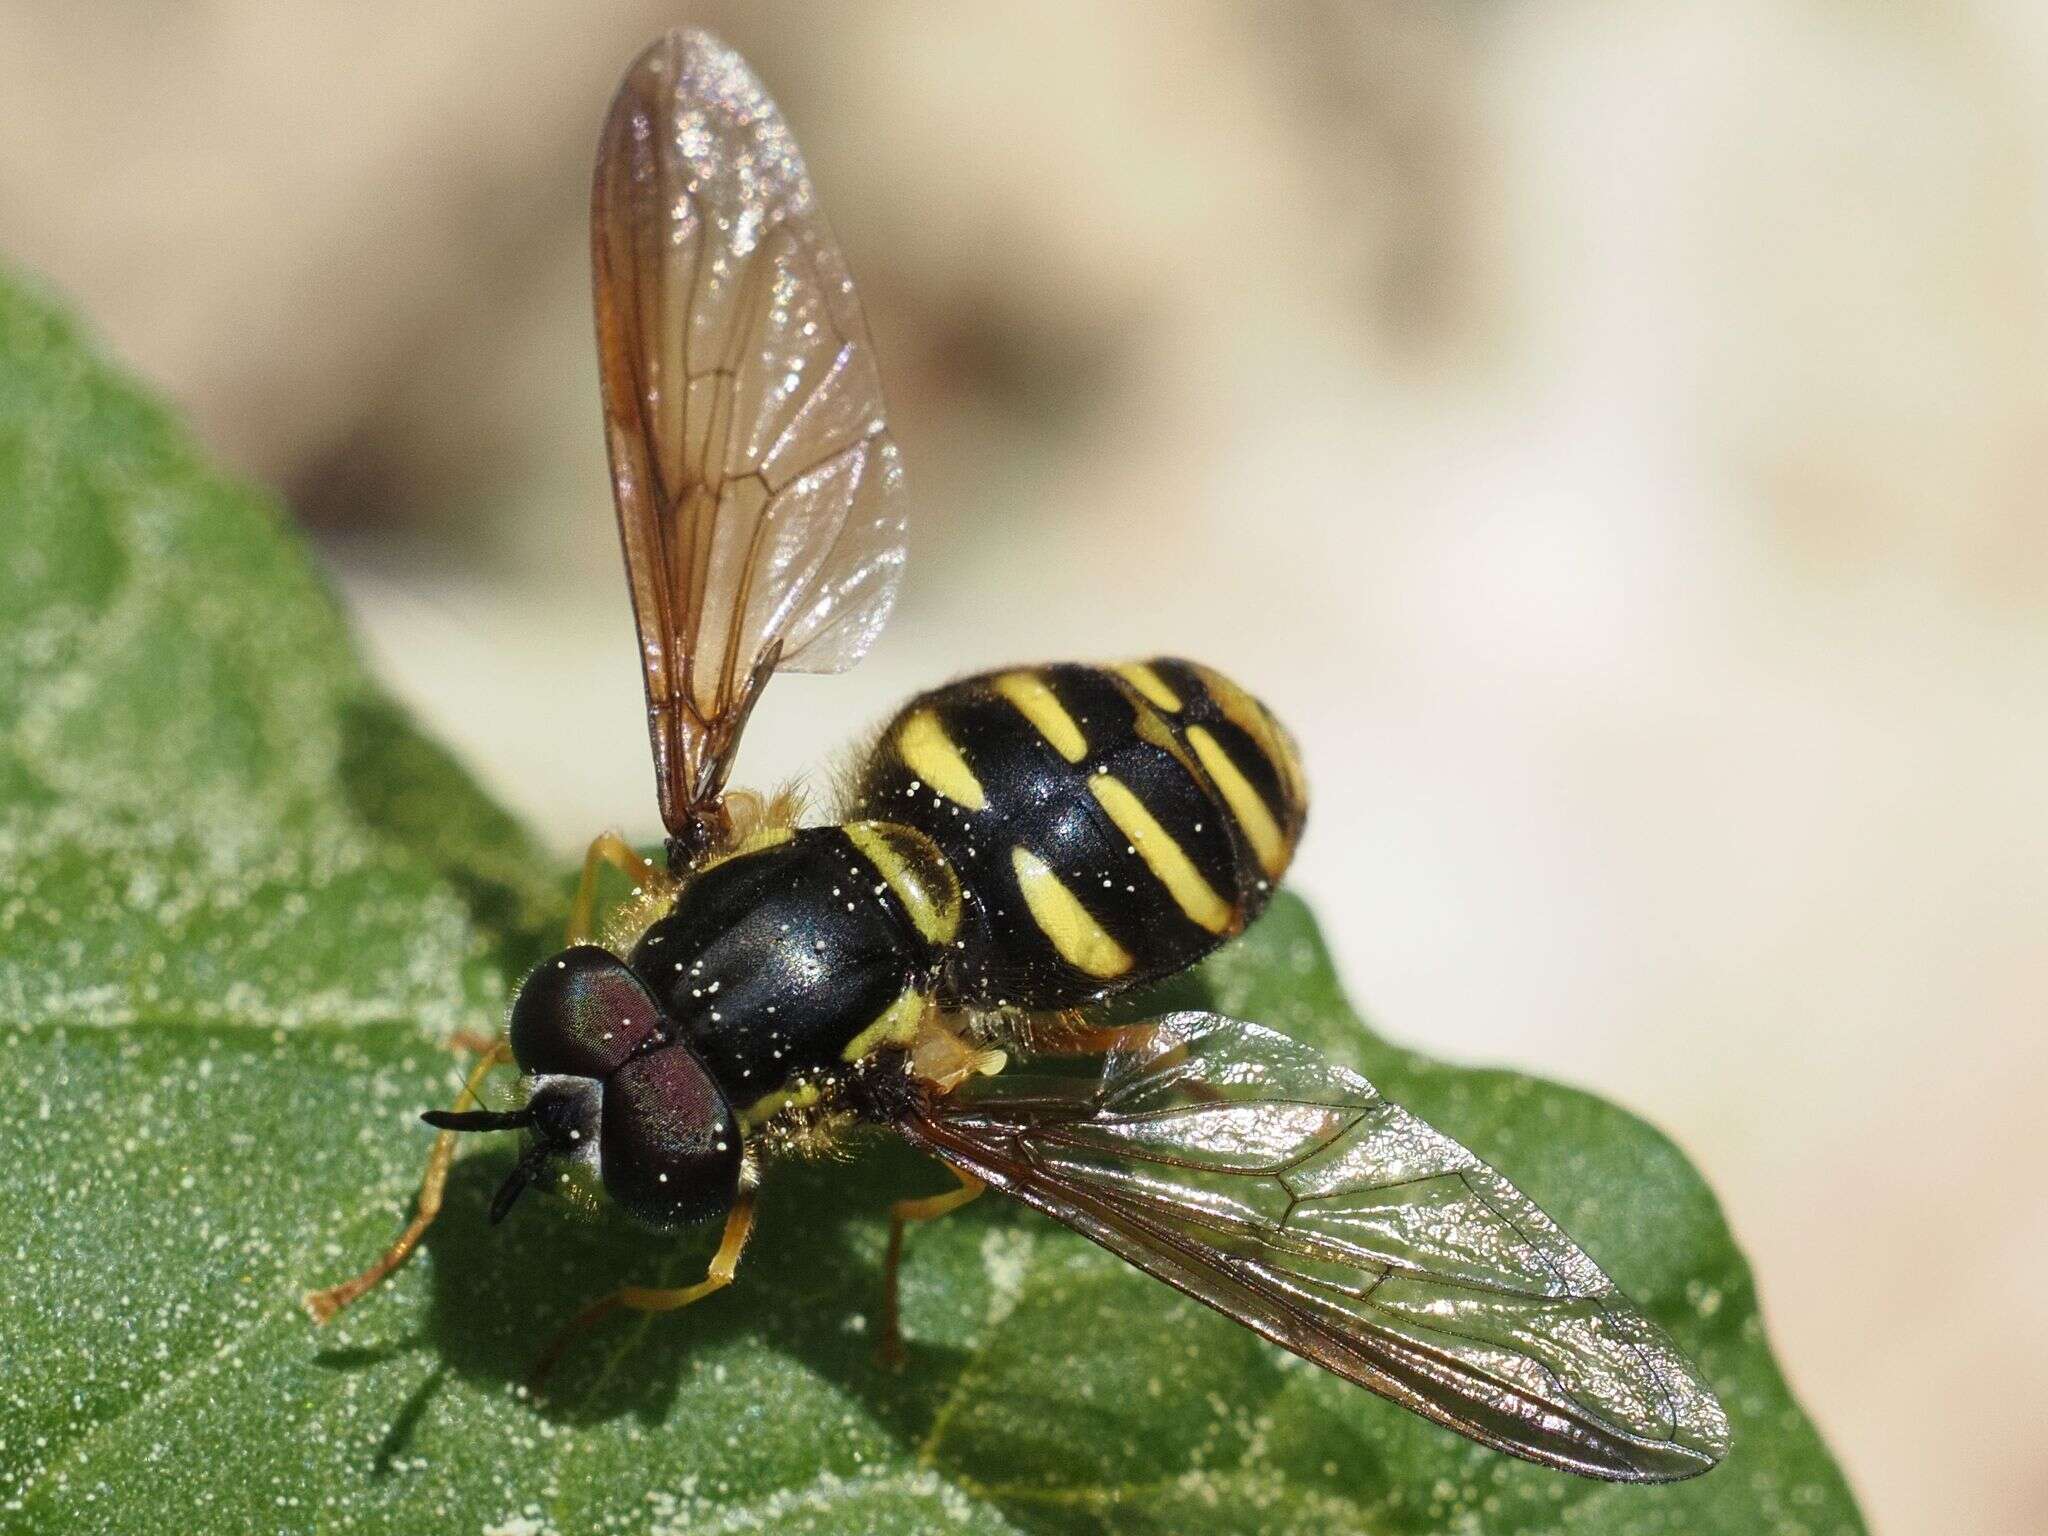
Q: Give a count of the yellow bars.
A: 6